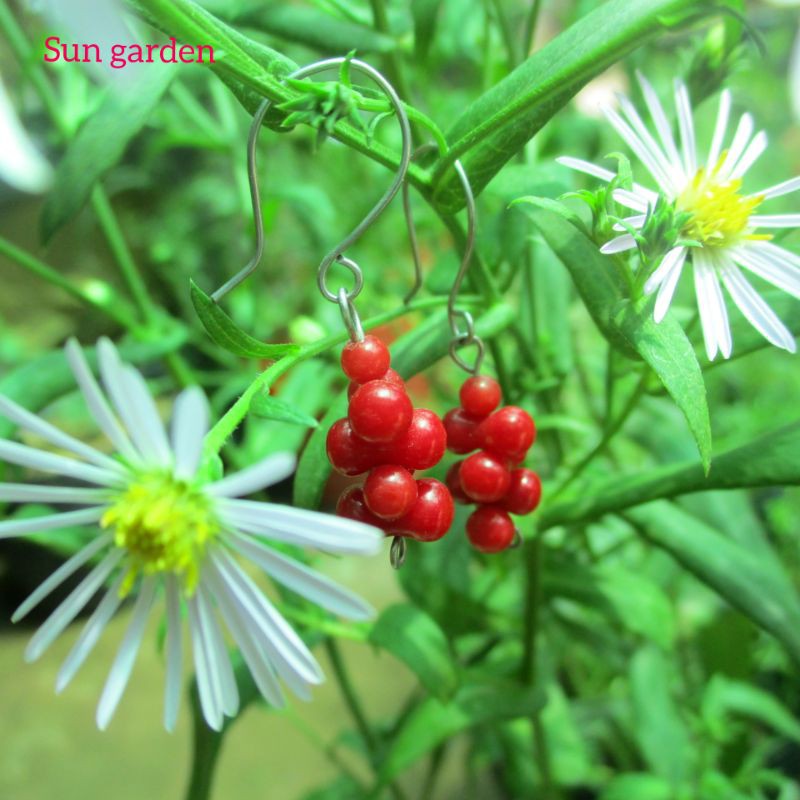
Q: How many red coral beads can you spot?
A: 15